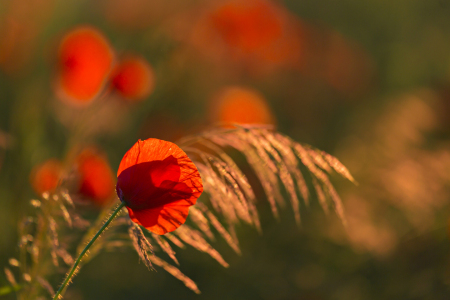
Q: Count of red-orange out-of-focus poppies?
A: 6